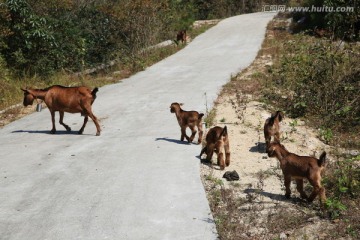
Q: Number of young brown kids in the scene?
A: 4